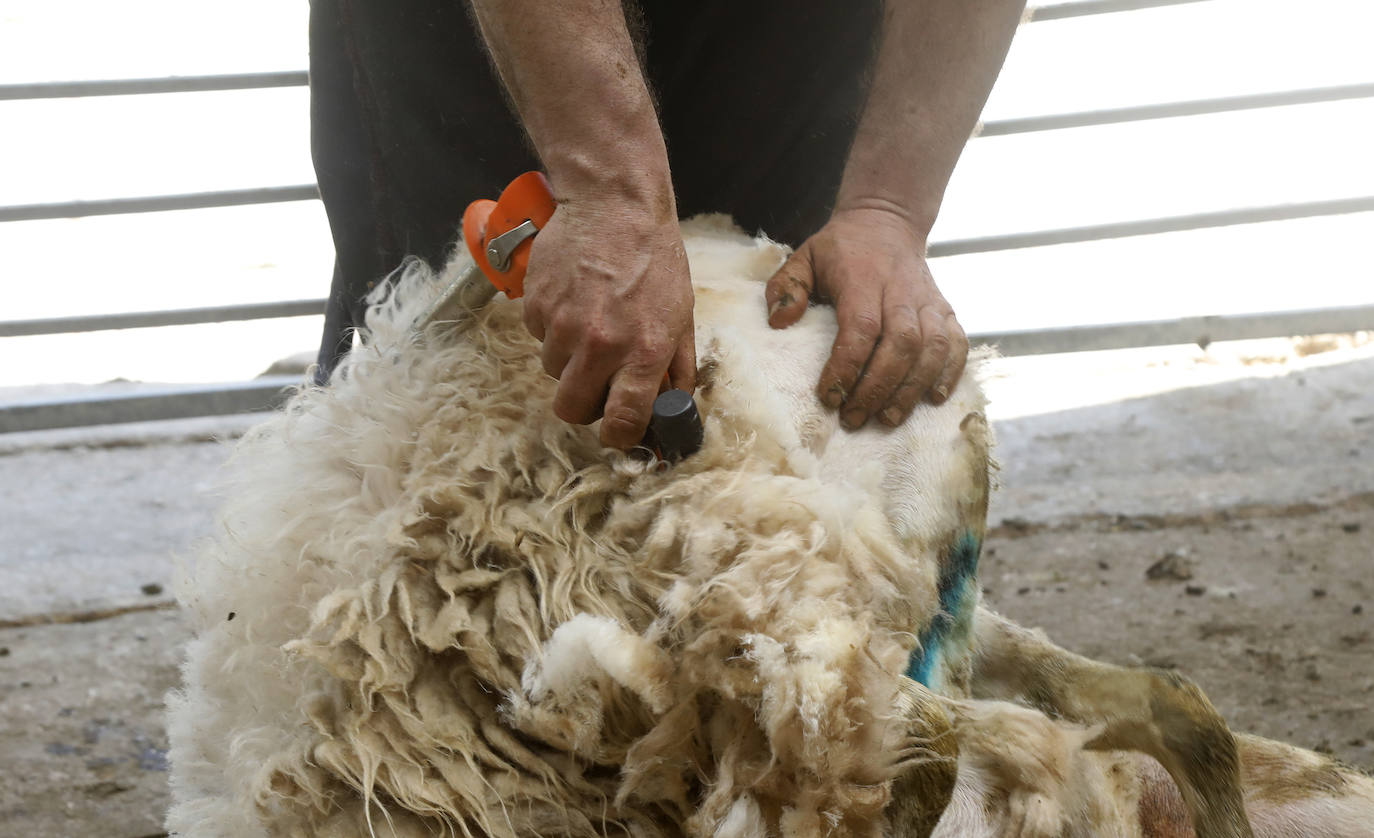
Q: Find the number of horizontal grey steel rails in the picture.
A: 4